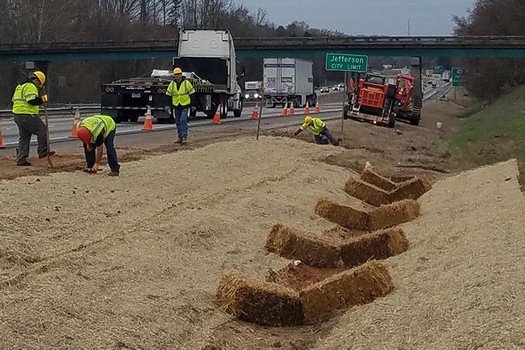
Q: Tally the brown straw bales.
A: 10